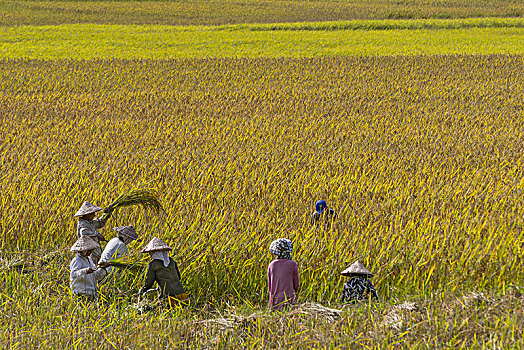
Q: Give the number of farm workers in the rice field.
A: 7